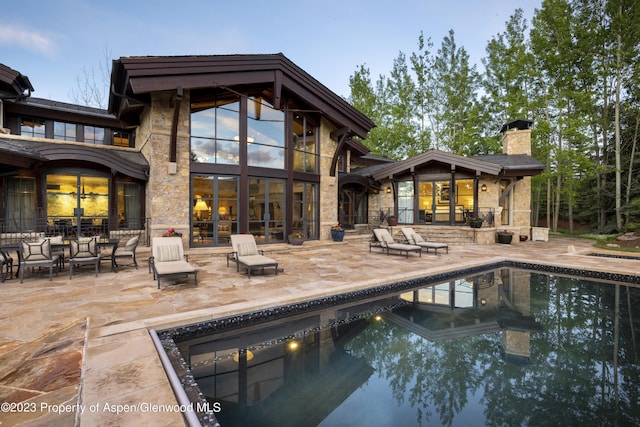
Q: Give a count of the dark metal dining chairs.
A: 6